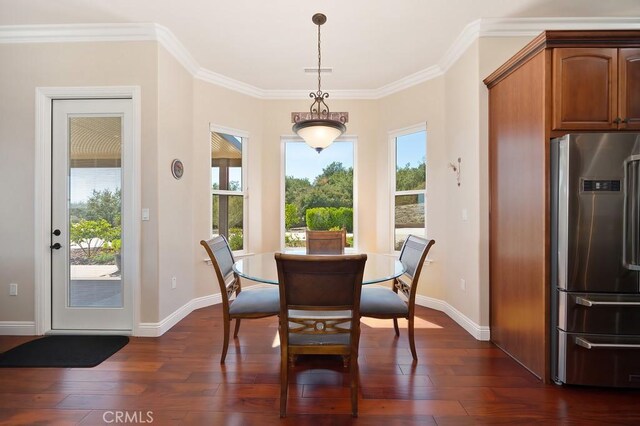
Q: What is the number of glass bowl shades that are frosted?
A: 1